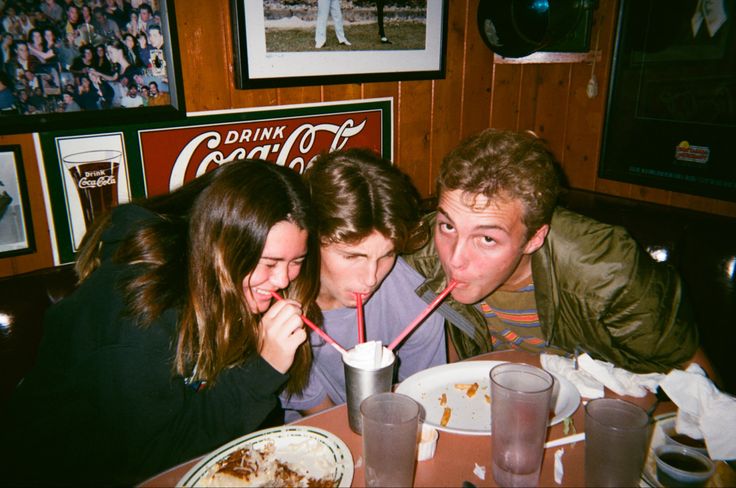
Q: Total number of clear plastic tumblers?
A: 3